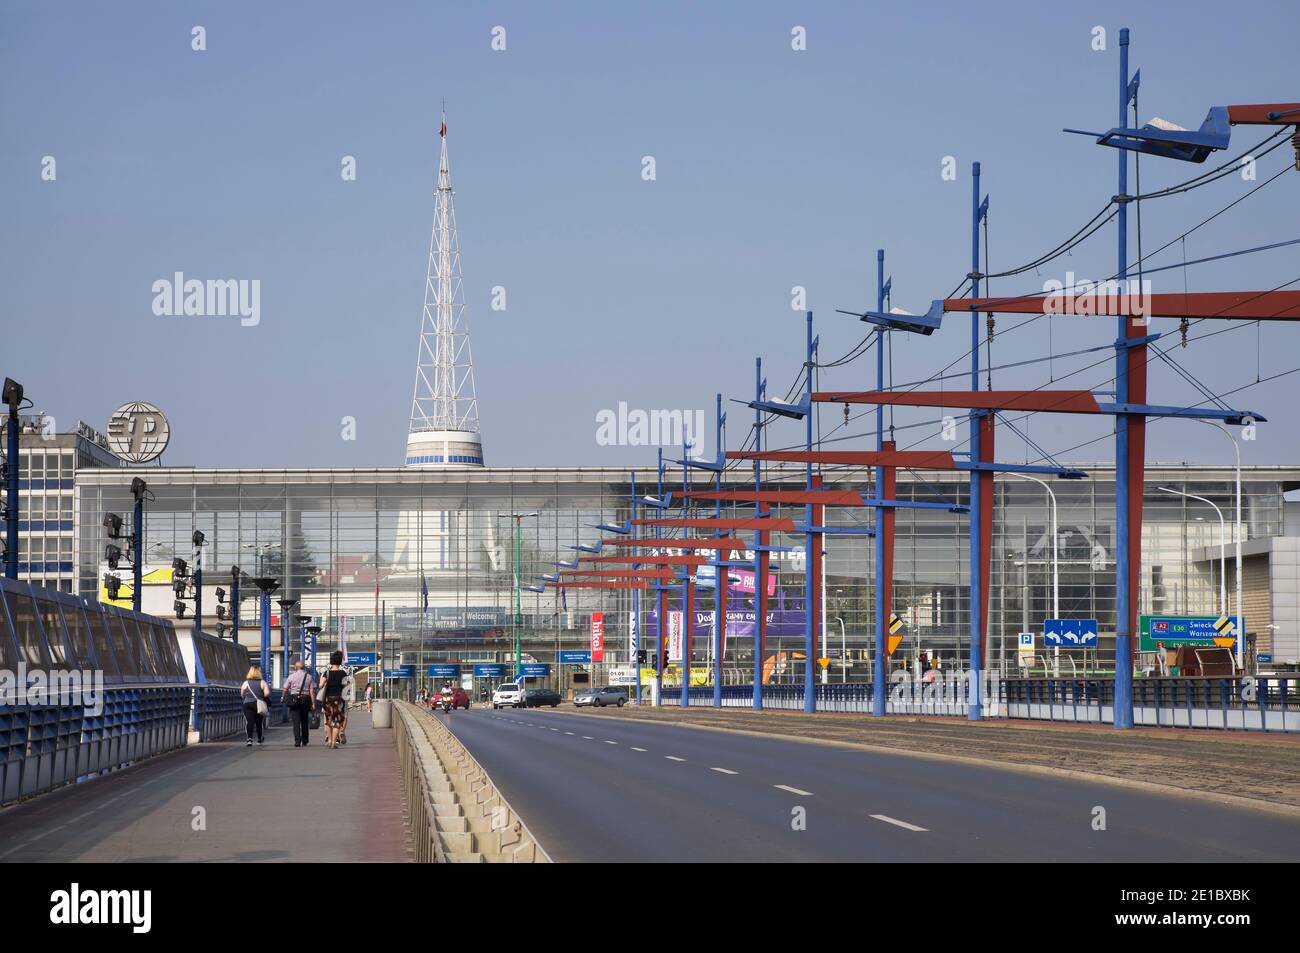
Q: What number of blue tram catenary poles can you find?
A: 9